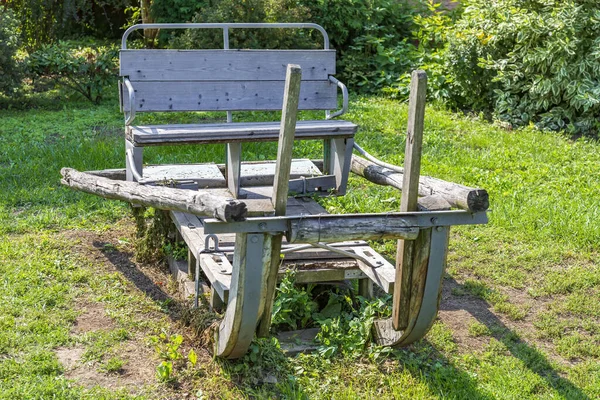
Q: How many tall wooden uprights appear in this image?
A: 2